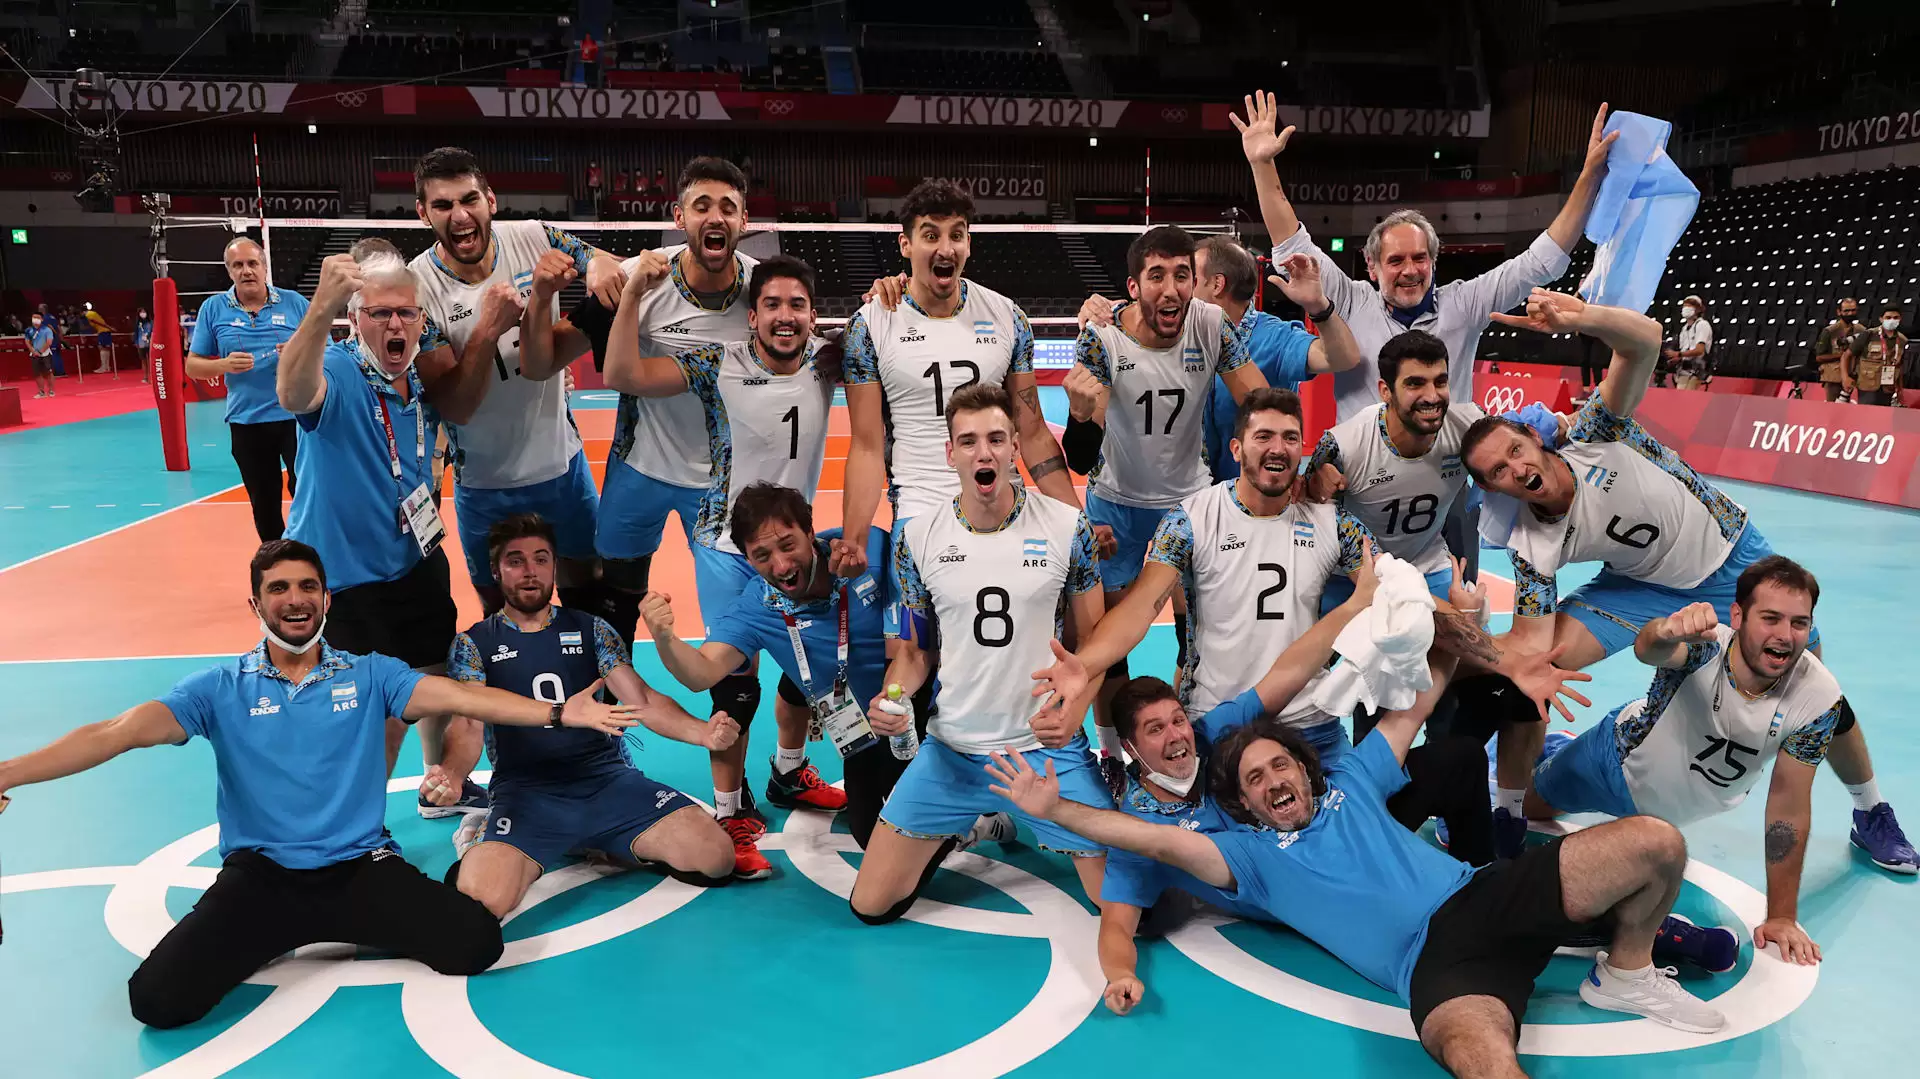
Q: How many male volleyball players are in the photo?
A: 11